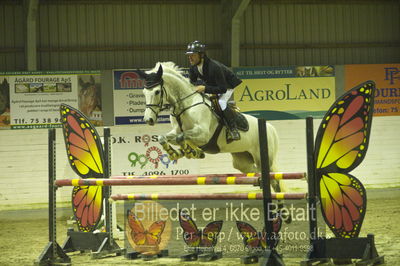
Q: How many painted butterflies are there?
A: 5